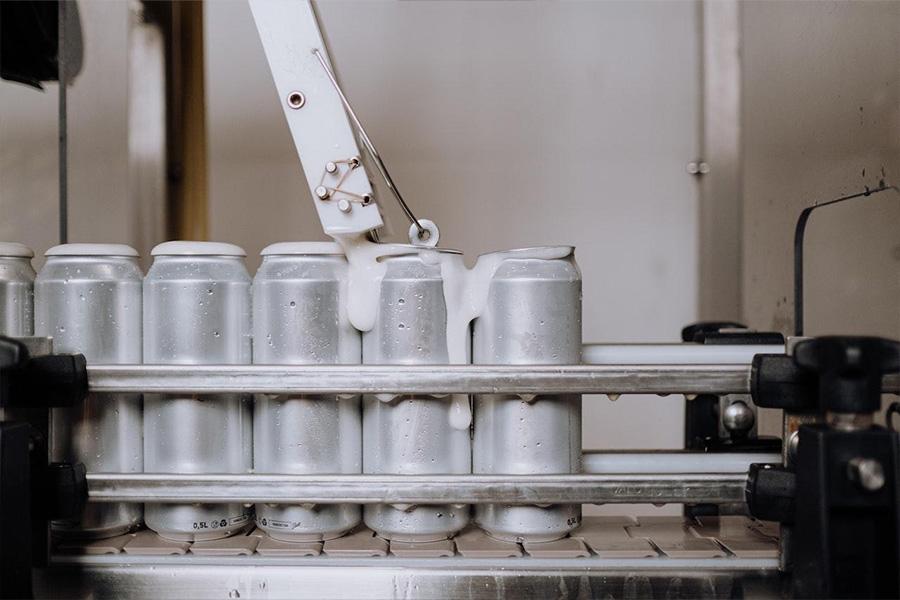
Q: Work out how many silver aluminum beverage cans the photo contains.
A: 6